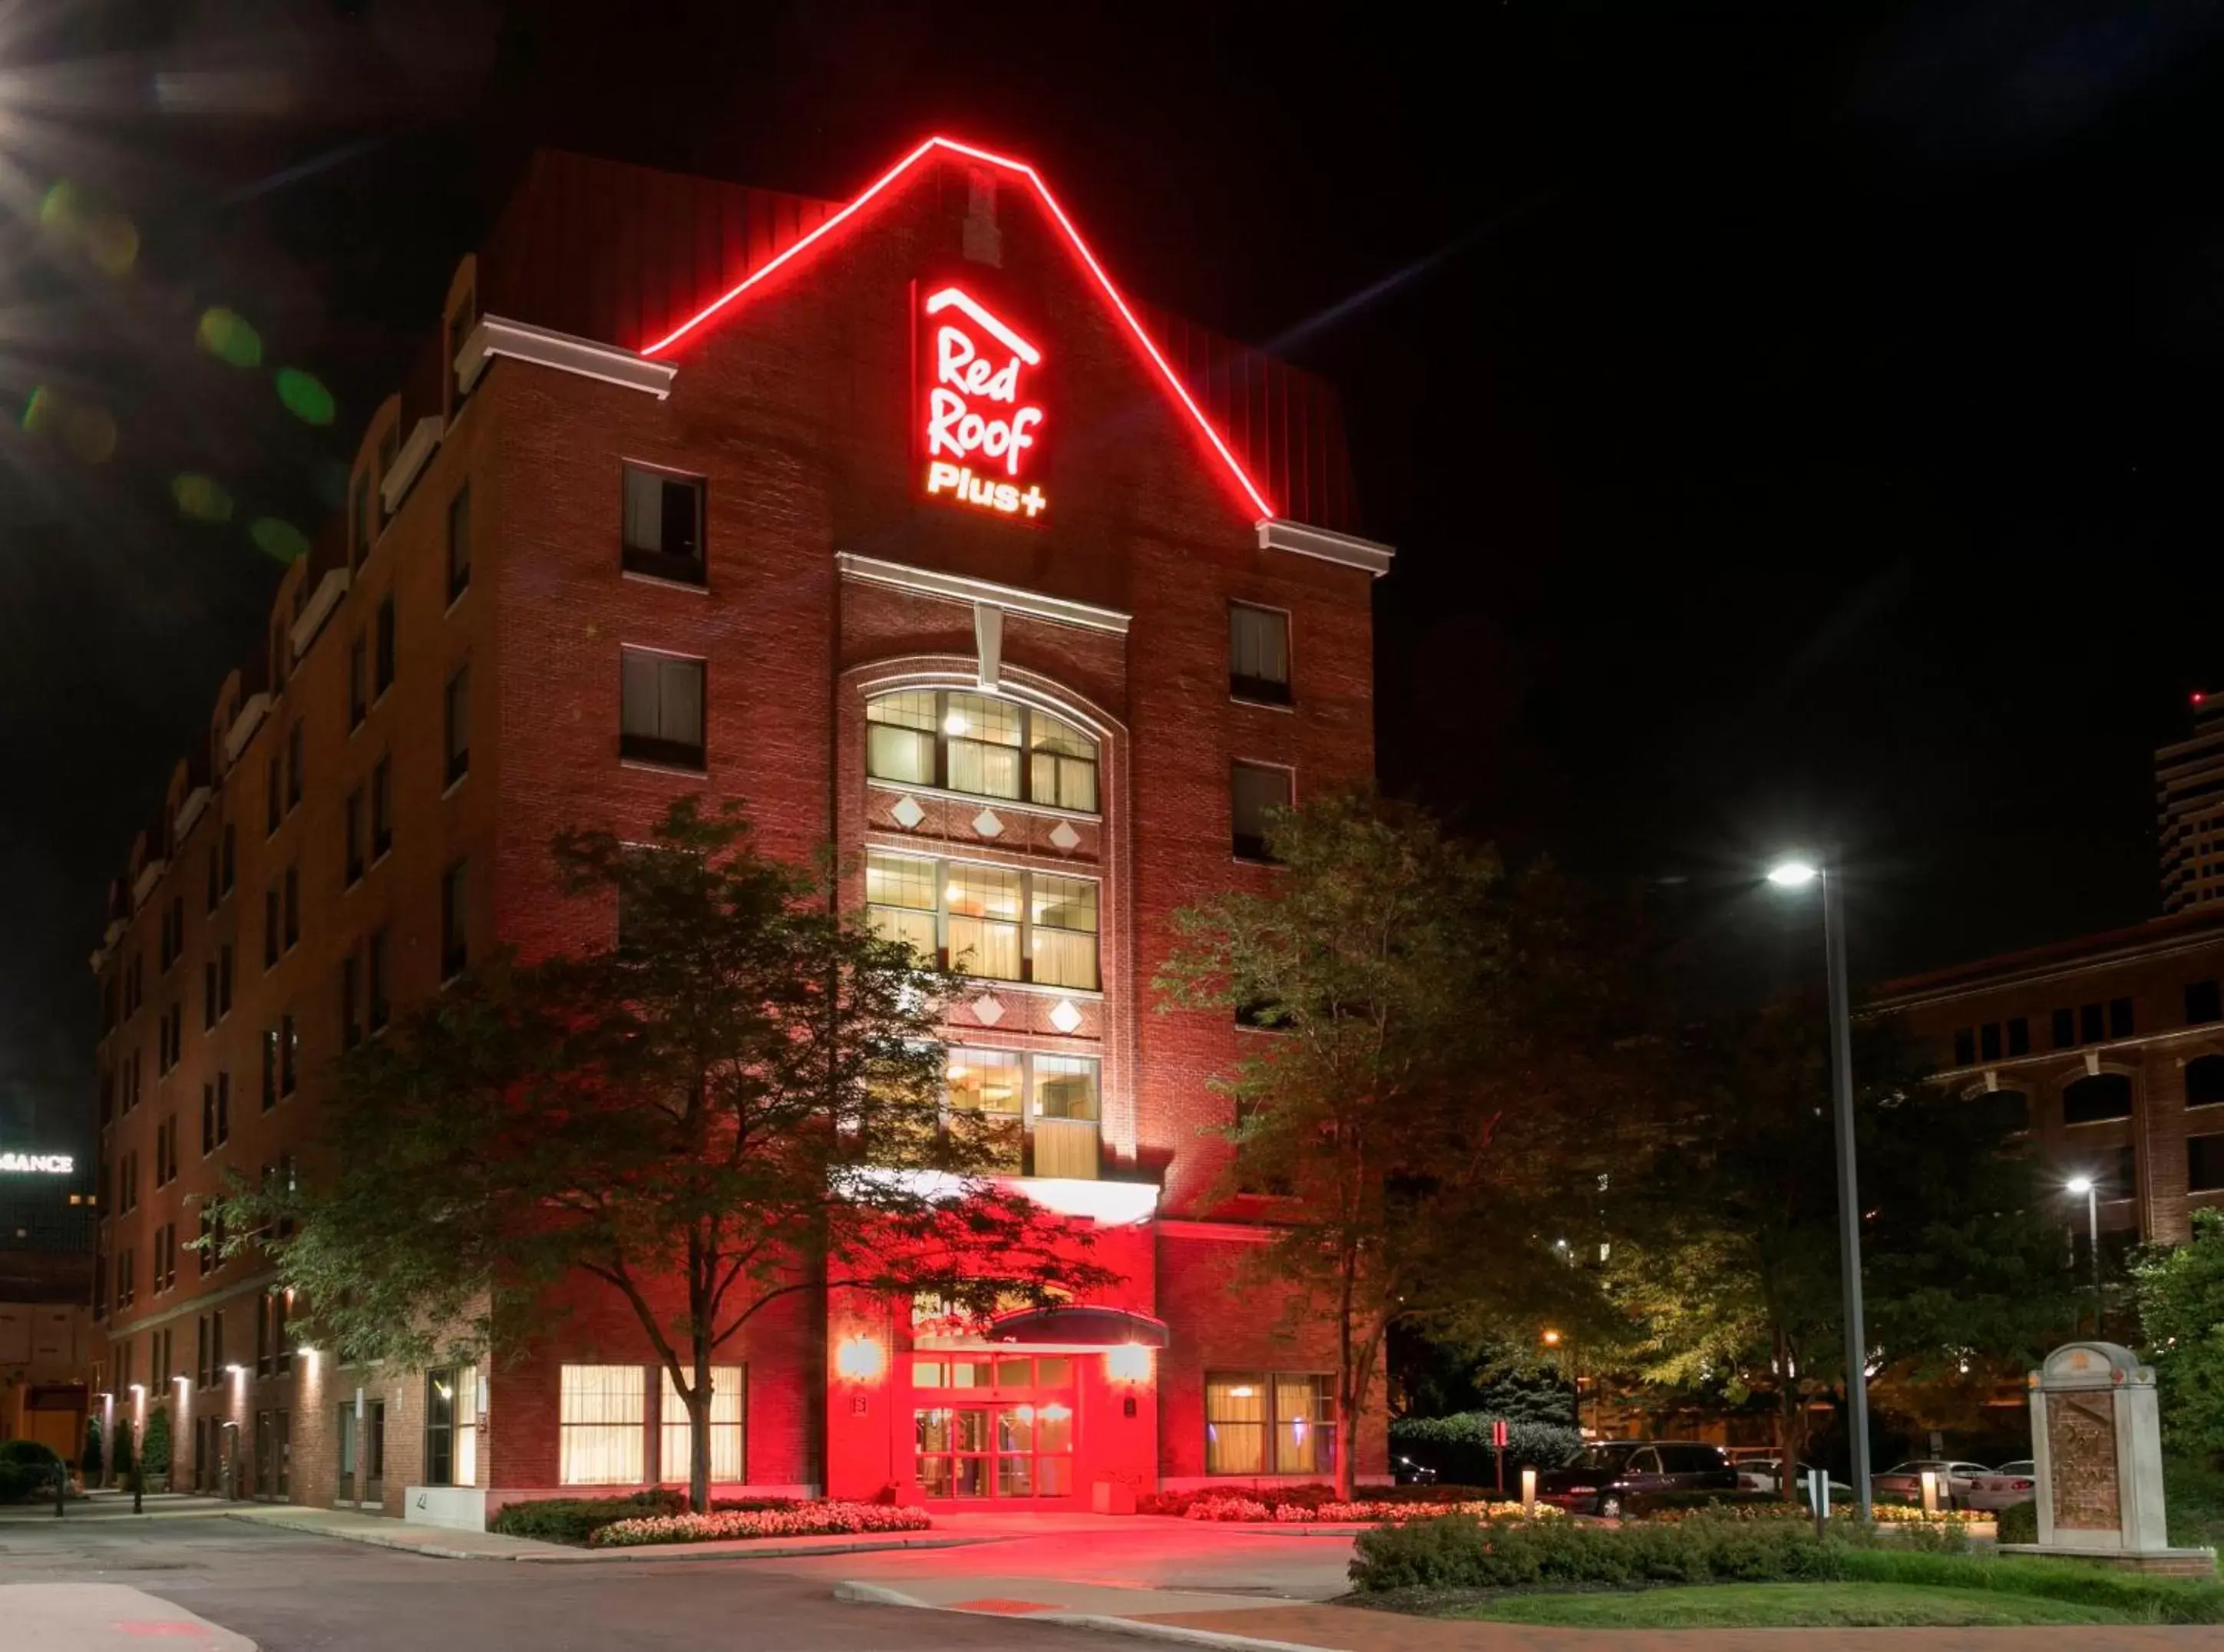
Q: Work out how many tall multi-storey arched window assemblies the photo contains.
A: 1